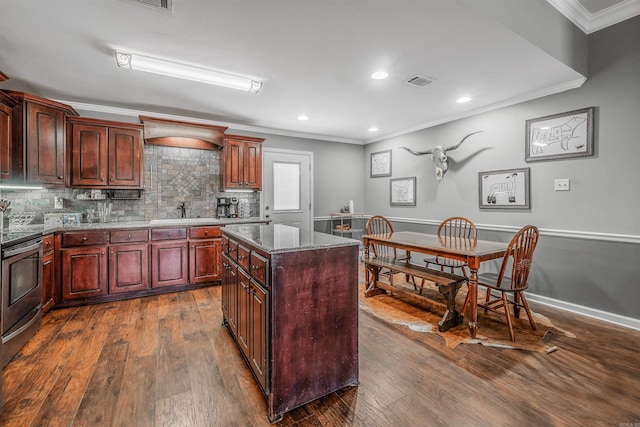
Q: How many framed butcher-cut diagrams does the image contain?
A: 4